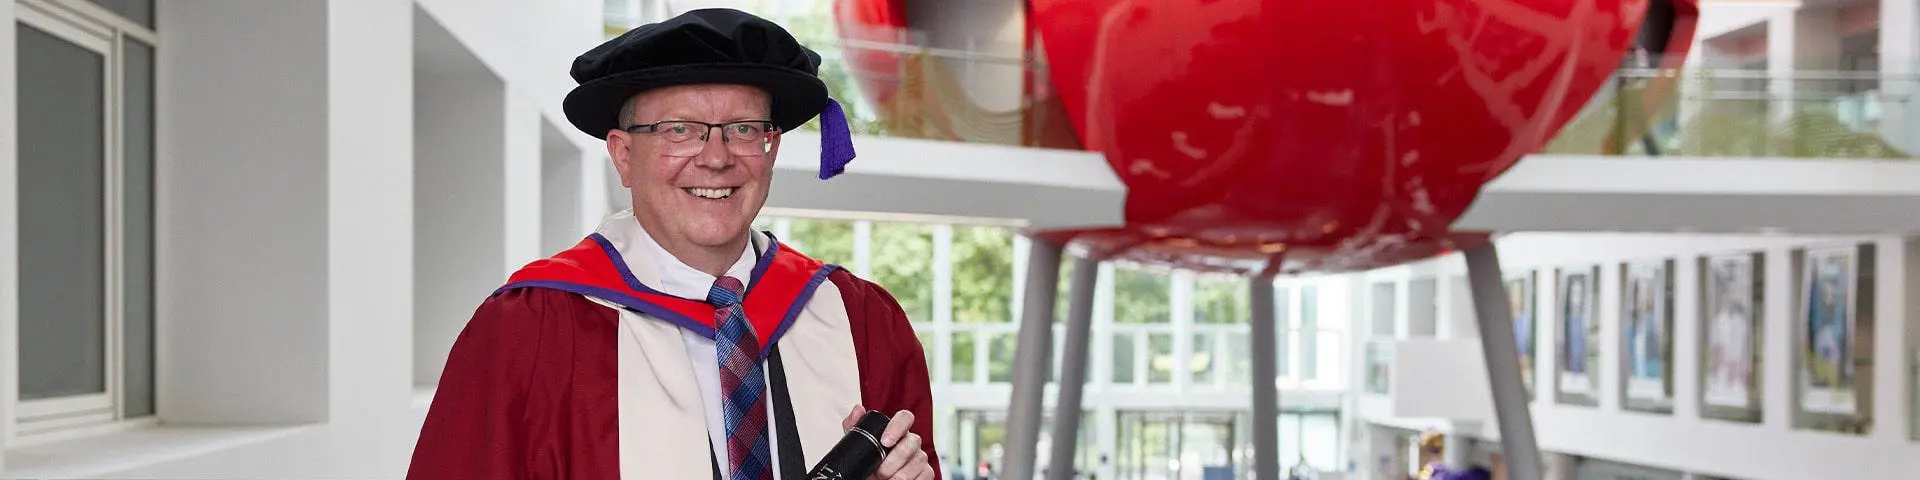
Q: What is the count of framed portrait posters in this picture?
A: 5